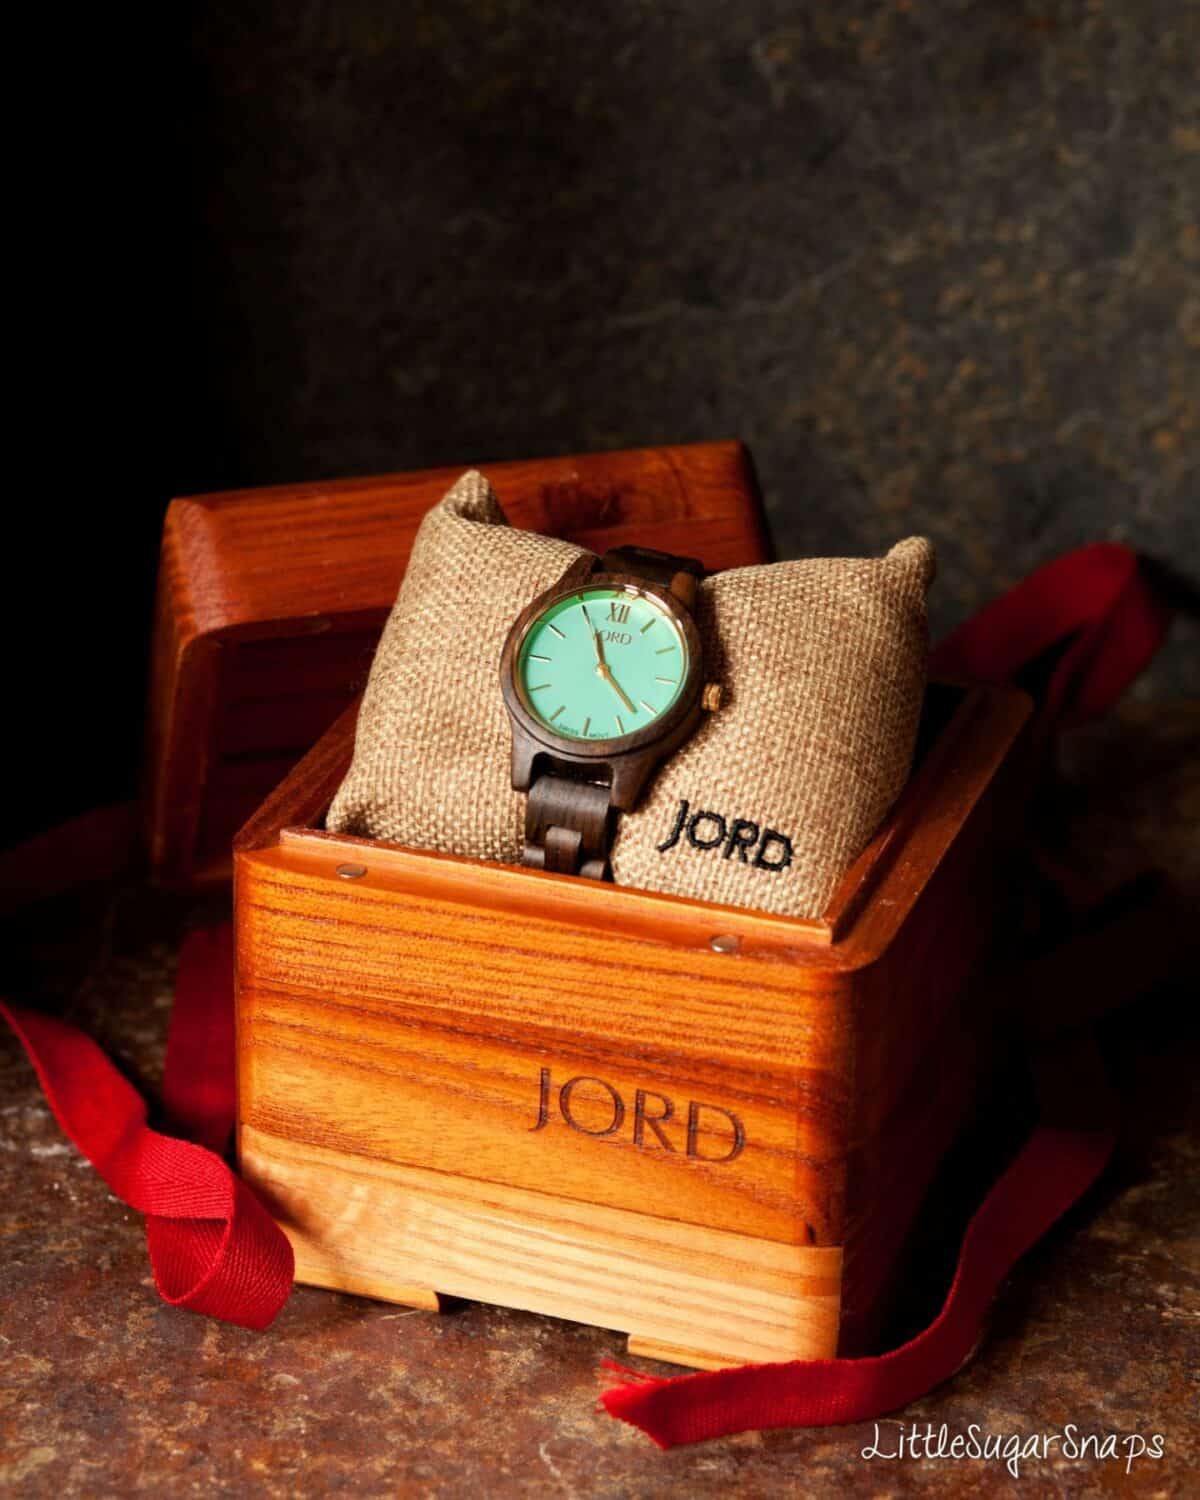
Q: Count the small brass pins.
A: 2